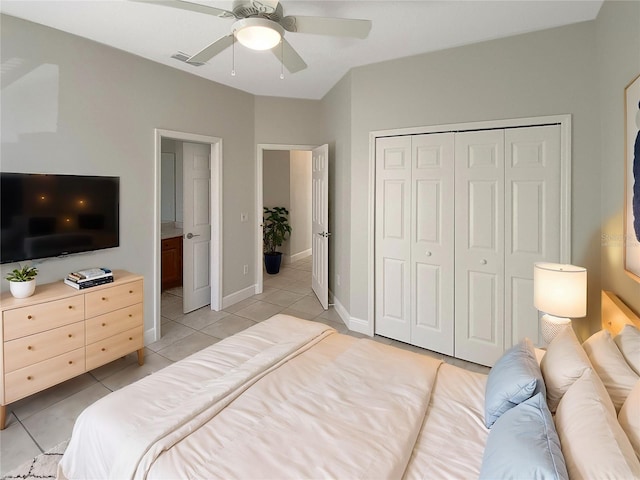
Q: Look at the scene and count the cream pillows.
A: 5